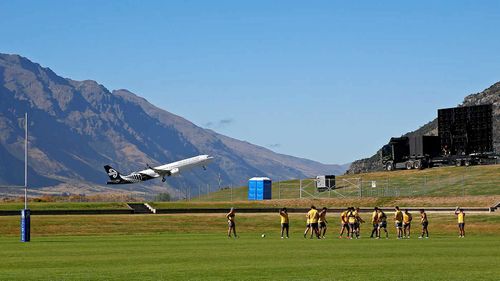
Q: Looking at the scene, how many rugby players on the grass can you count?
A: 14